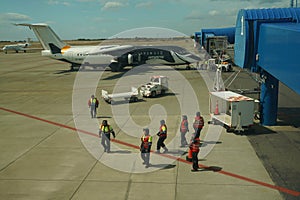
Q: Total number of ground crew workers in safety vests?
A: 7